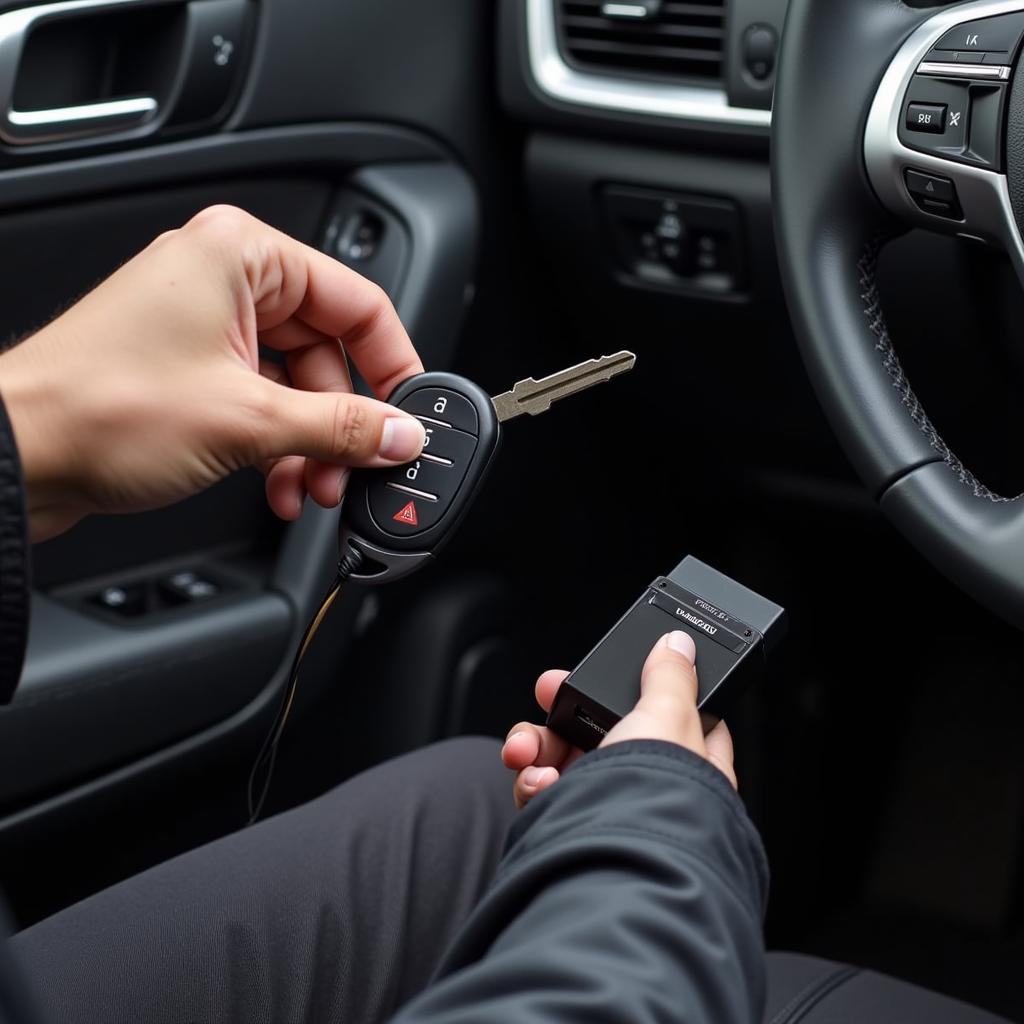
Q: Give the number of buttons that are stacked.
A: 4